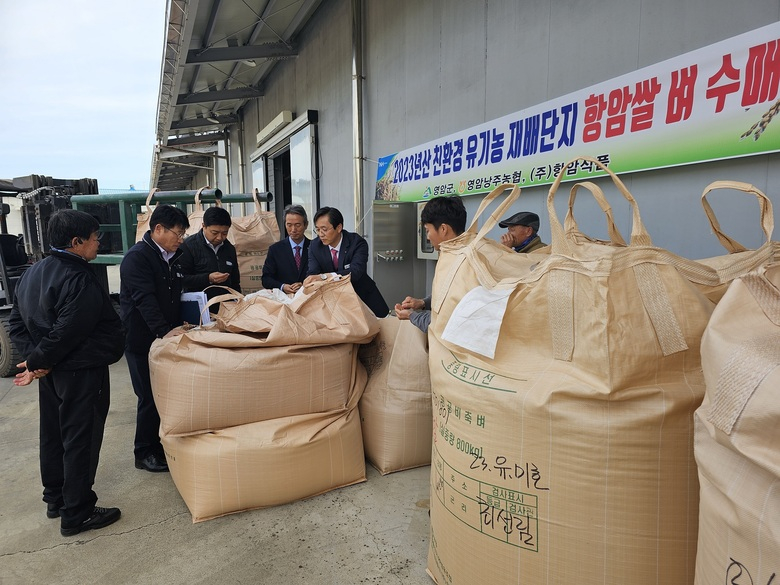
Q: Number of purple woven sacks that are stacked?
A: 0